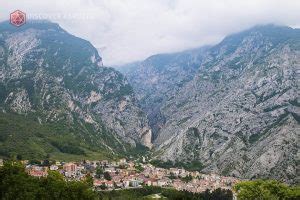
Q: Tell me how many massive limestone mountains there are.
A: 2